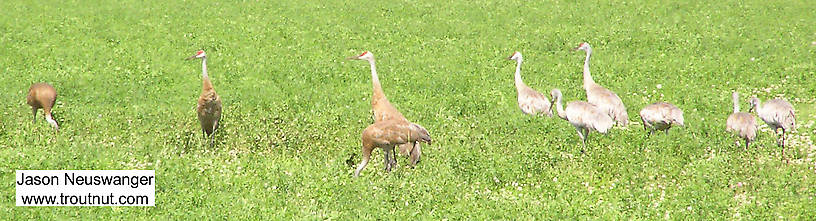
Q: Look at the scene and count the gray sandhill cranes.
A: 6